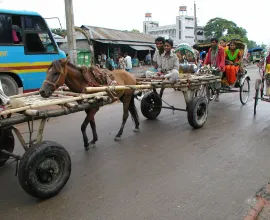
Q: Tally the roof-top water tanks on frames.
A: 2